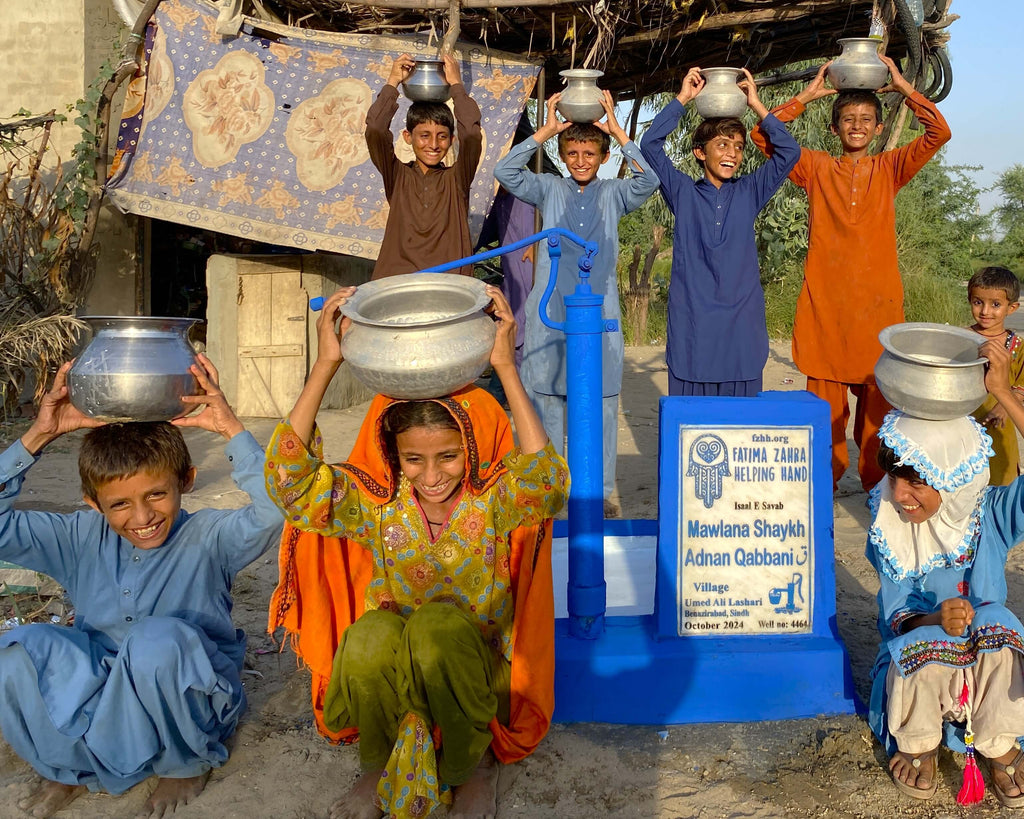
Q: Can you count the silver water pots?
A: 7